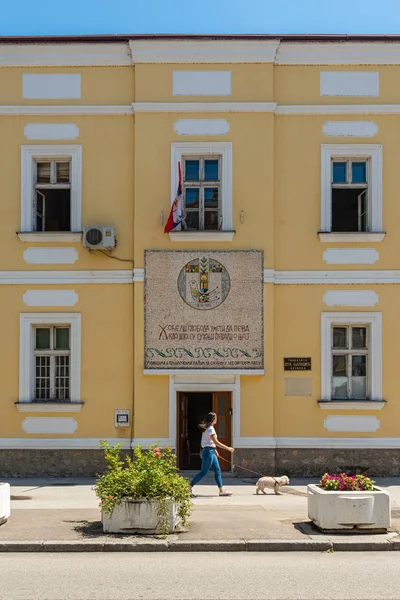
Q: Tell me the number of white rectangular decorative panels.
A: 12